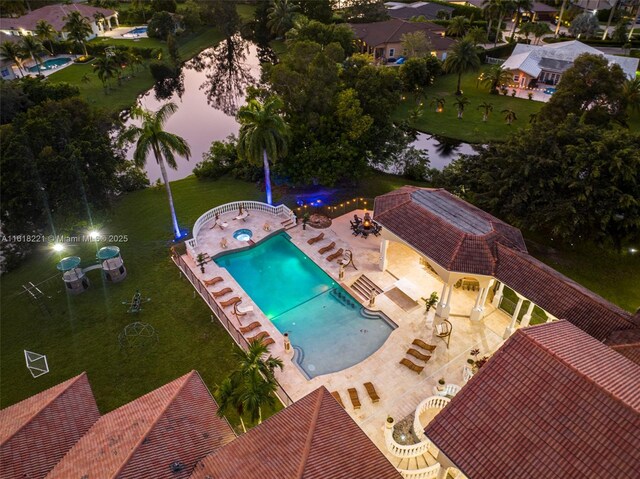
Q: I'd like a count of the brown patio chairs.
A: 15